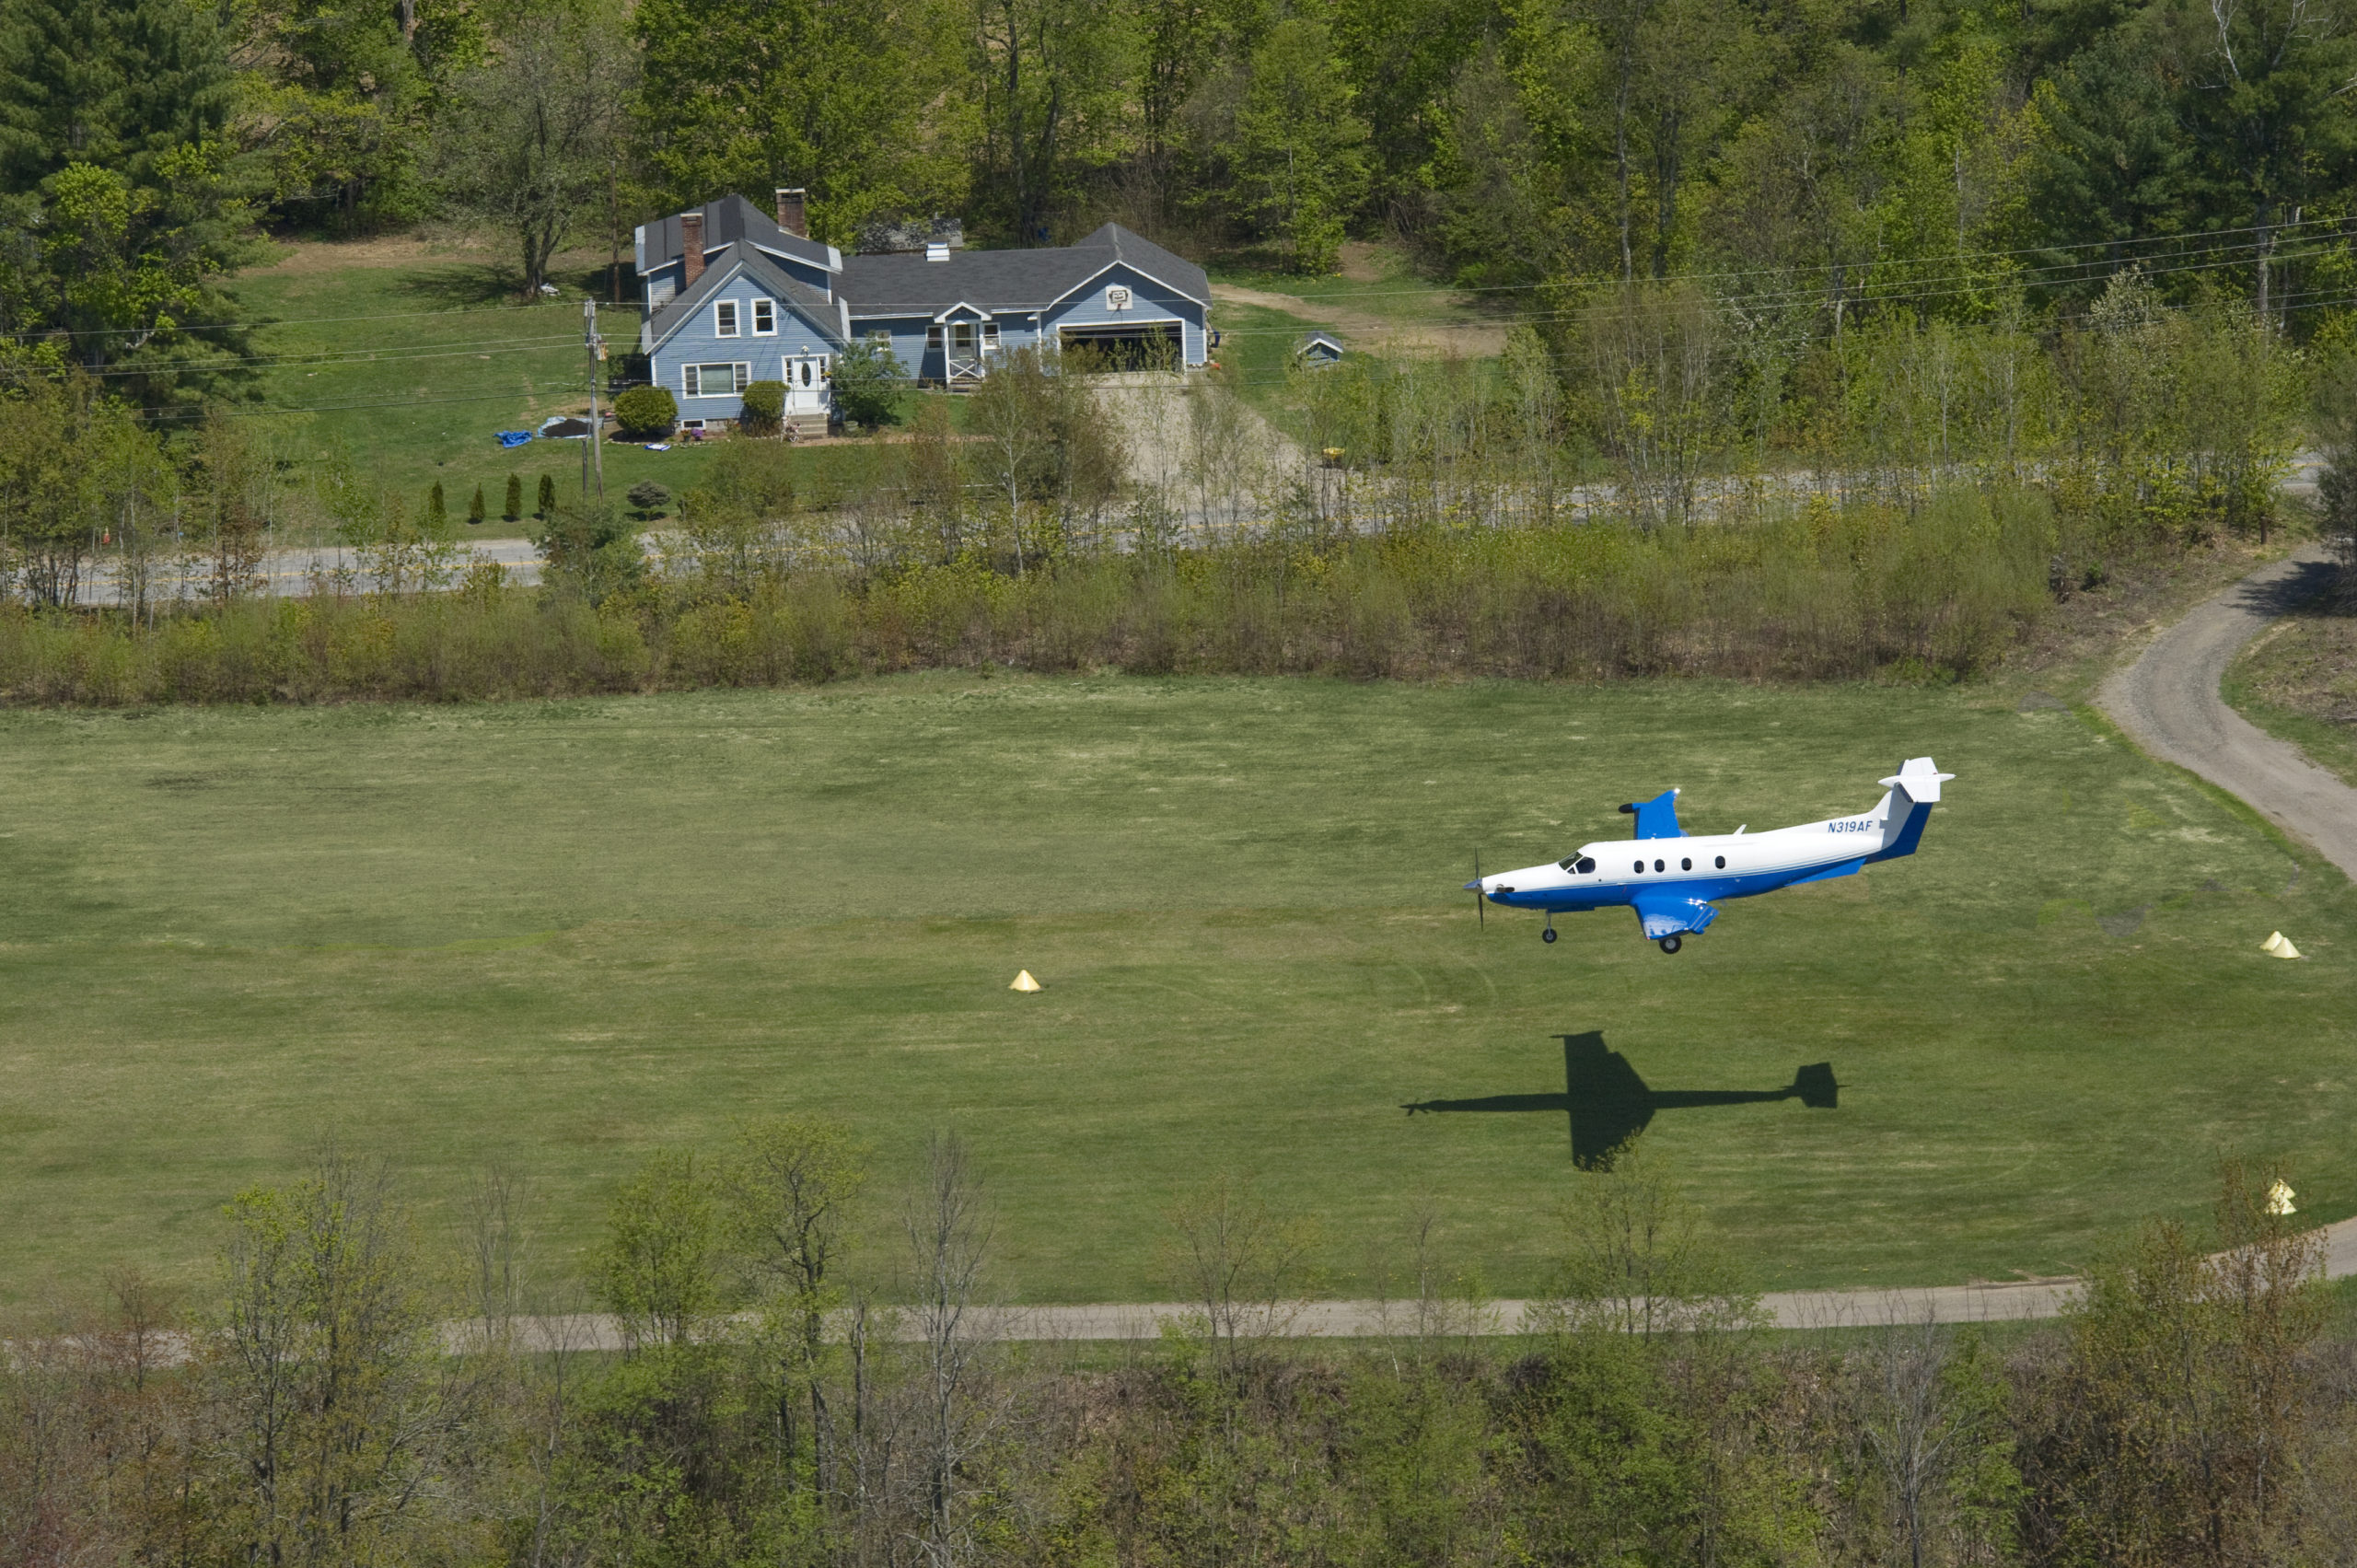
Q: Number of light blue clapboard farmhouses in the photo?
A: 1